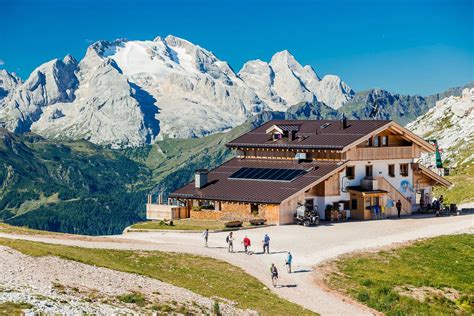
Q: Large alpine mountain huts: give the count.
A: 1